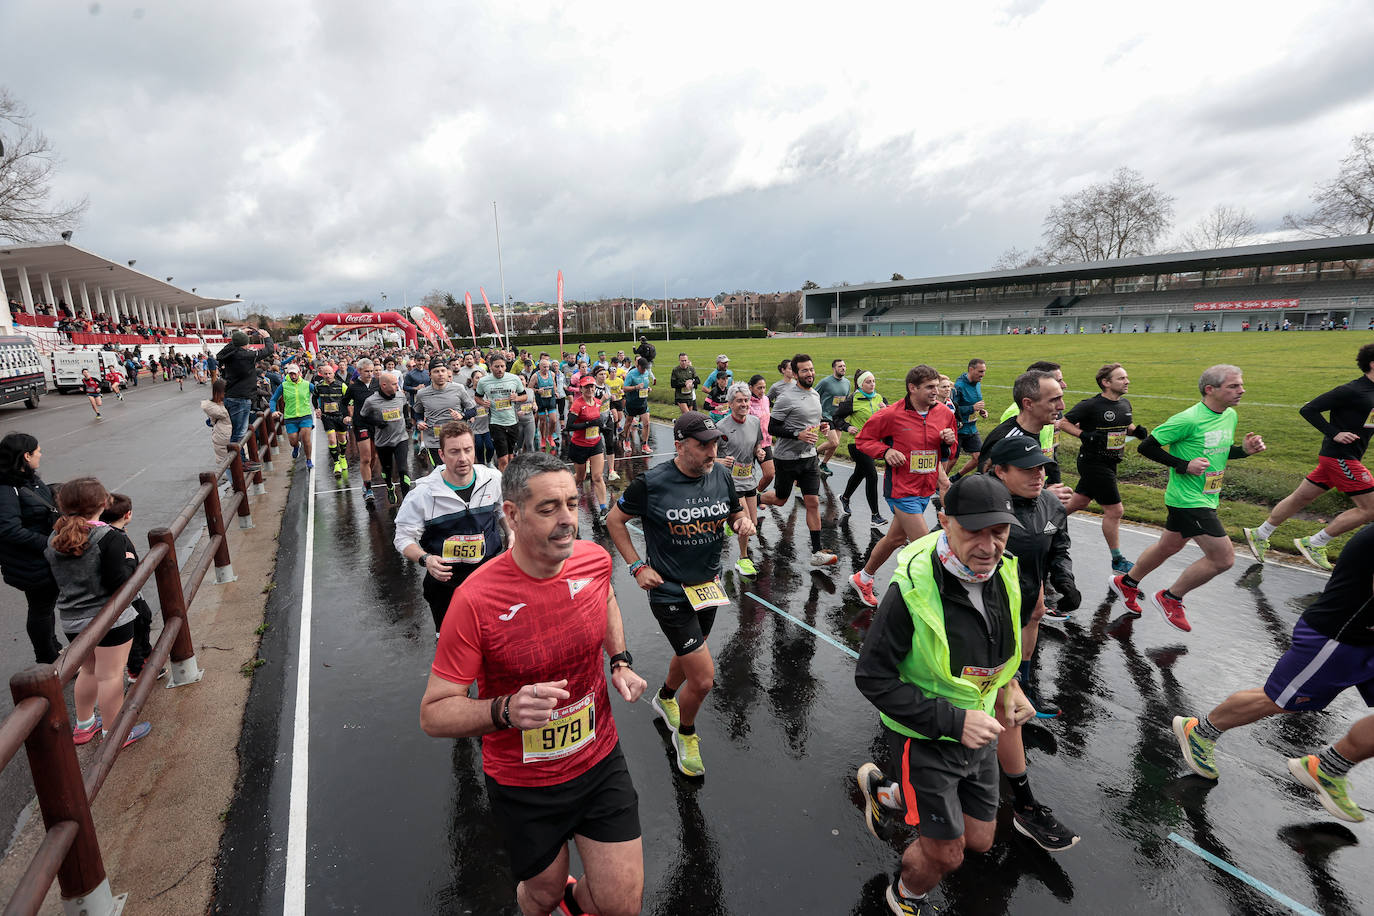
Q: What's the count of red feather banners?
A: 5